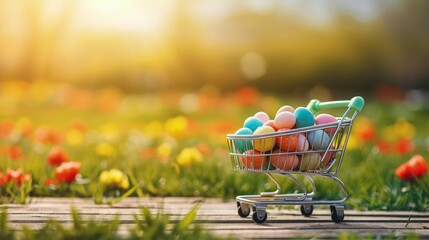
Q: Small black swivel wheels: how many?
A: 4